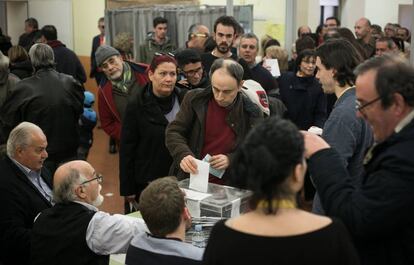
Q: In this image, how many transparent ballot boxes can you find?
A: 1